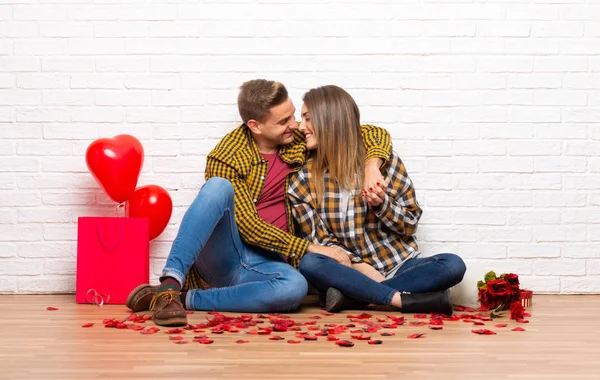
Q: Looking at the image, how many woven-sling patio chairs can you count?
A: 0